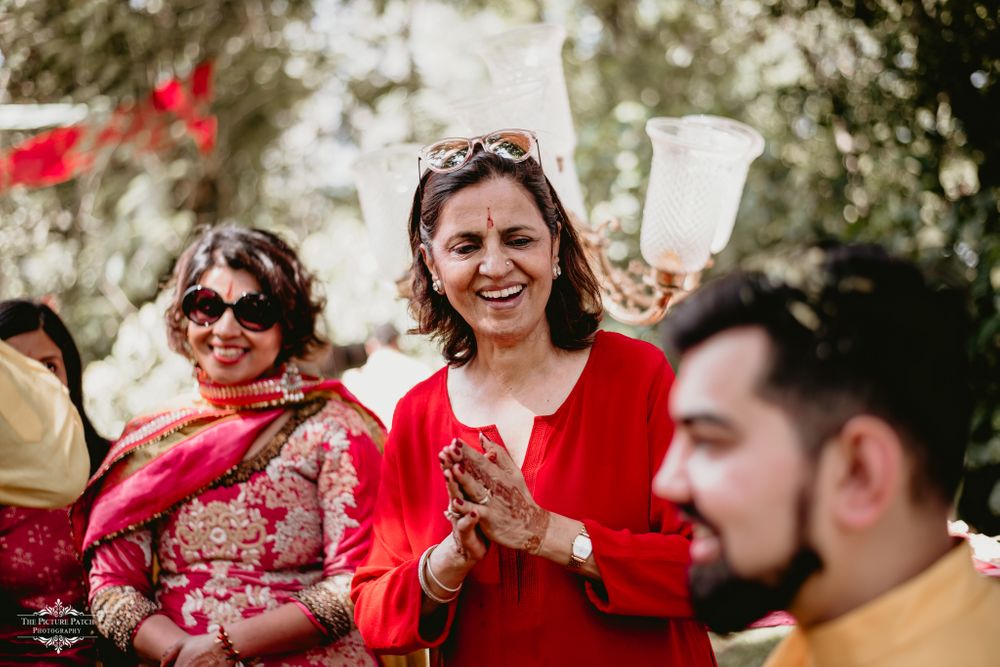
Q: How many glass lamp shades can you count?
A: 5